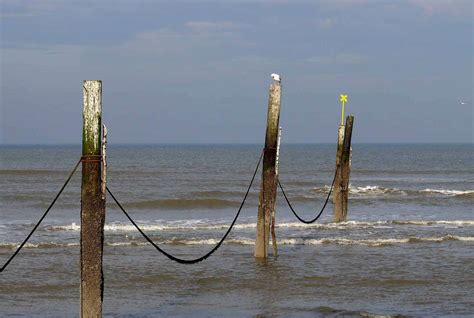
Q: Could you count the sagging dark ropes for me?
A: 3